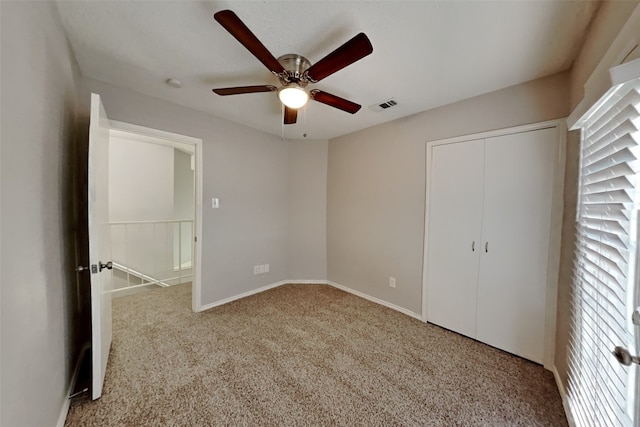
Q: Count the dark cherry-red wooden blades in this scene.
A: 5